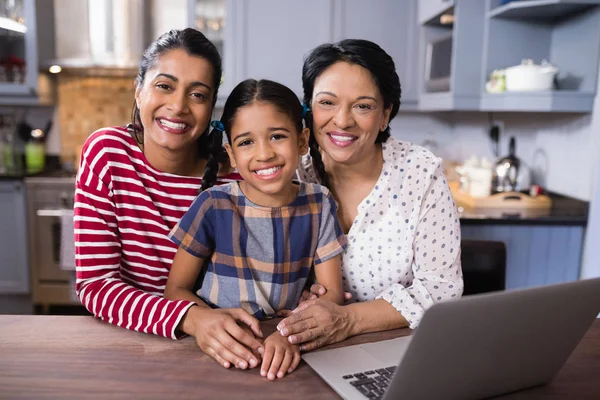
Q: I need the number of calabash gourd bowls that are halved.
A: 0